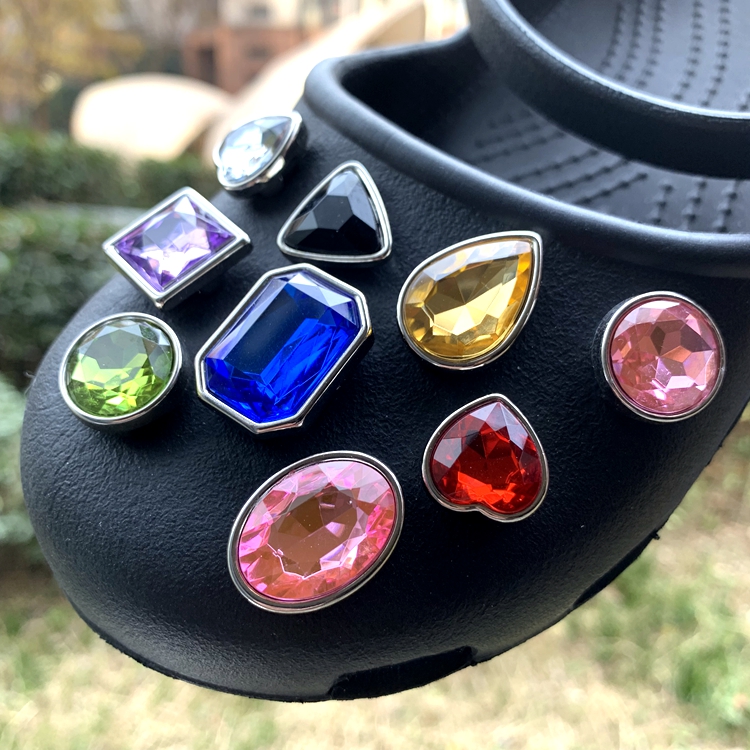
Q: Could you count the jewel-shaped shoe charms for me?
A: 9